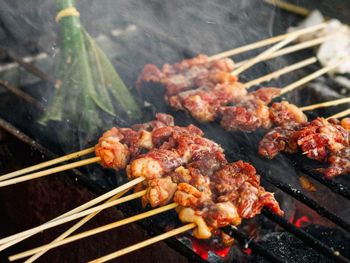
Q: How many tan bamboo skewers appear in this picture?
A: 14